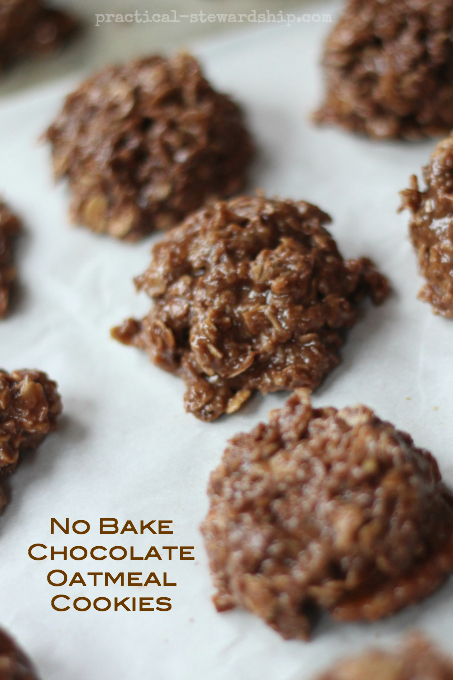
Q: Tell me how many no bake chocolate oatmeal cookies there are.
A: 10